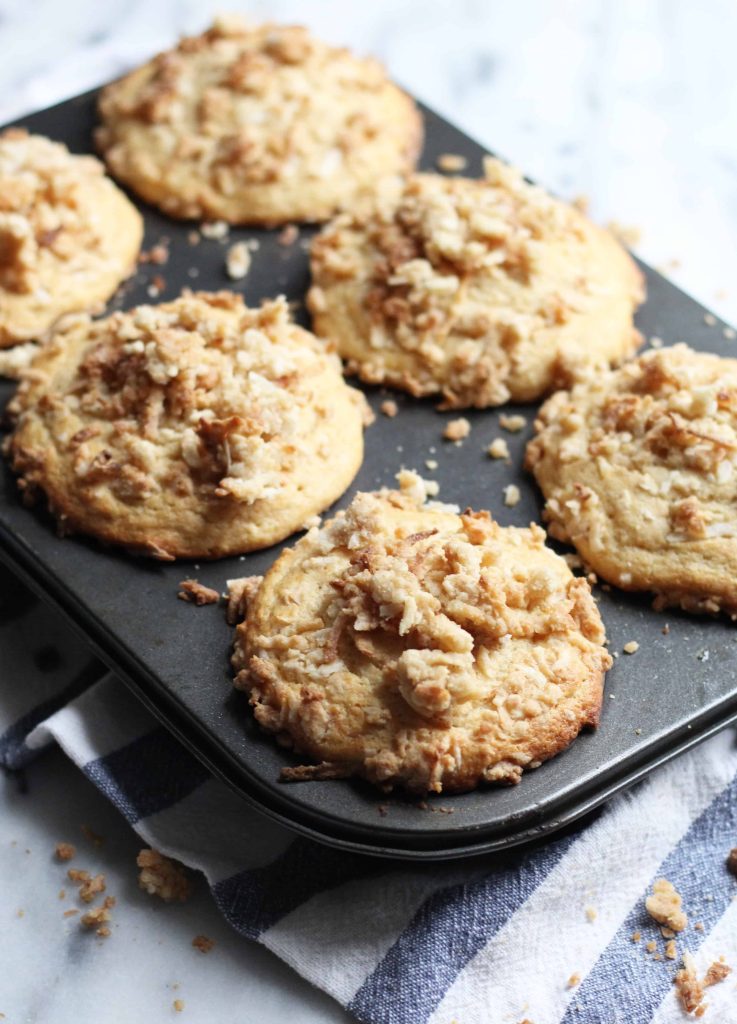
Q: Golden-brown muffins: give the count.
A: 6